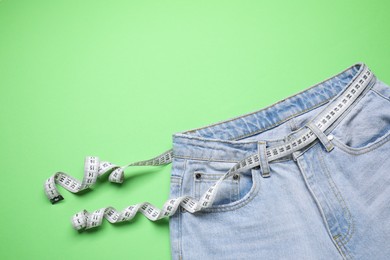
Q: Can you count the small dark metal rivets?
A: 2